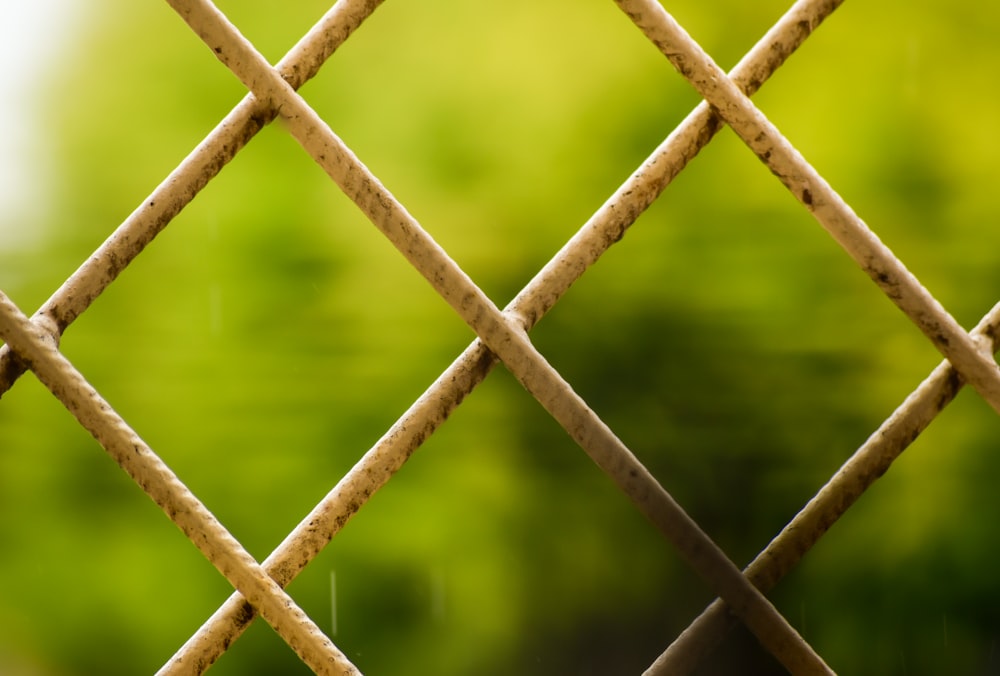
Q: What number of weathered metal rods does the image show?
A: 6